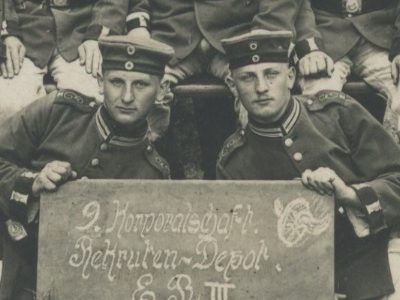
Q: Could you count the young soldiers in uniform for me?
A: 2